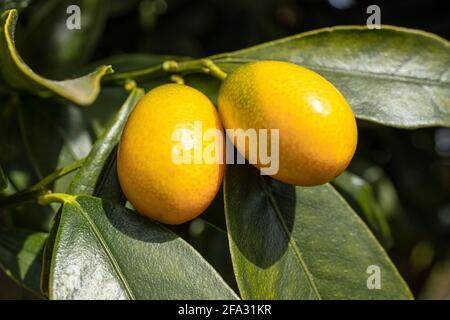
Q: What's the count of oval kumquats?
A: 2